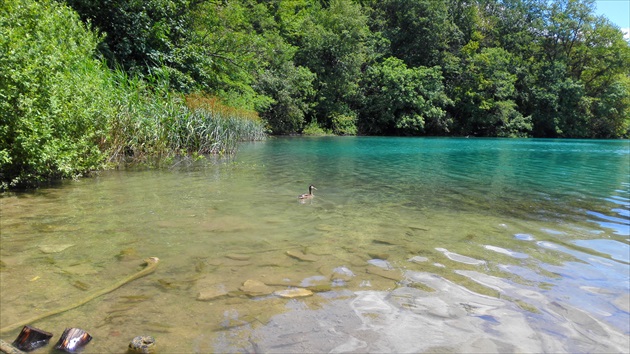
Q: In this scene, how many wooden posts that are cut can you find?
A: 3